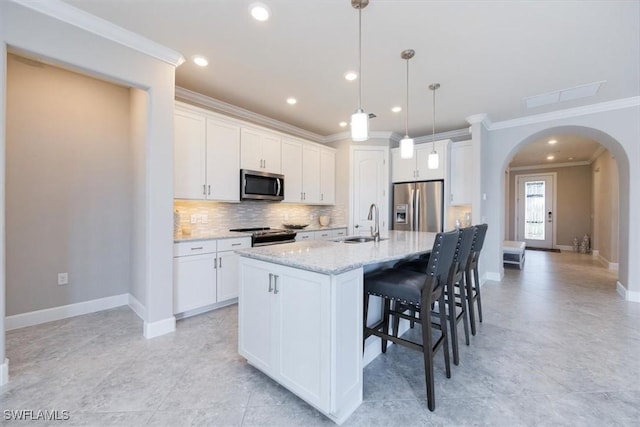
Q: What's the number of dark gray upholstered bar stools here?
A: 3